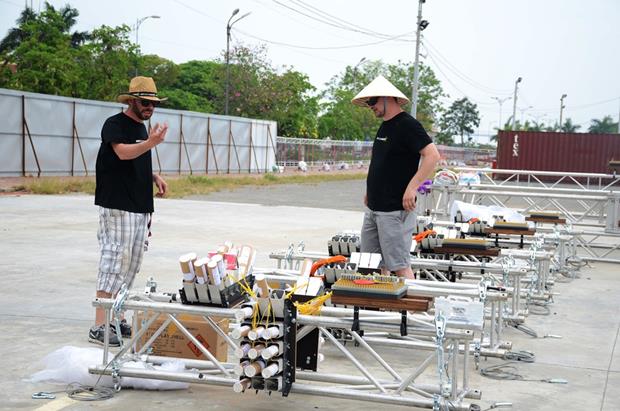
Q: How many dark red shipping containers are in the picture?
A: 1